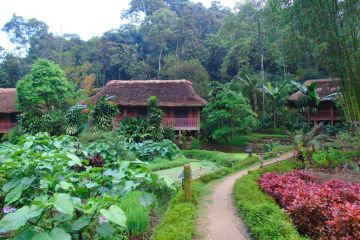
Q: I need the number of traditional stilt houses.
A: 3